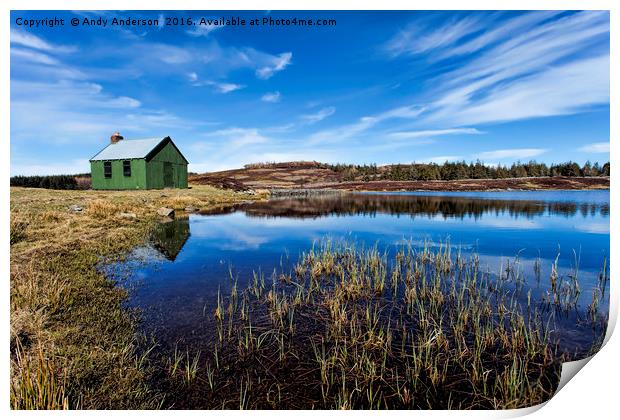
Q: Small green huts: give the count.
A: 1